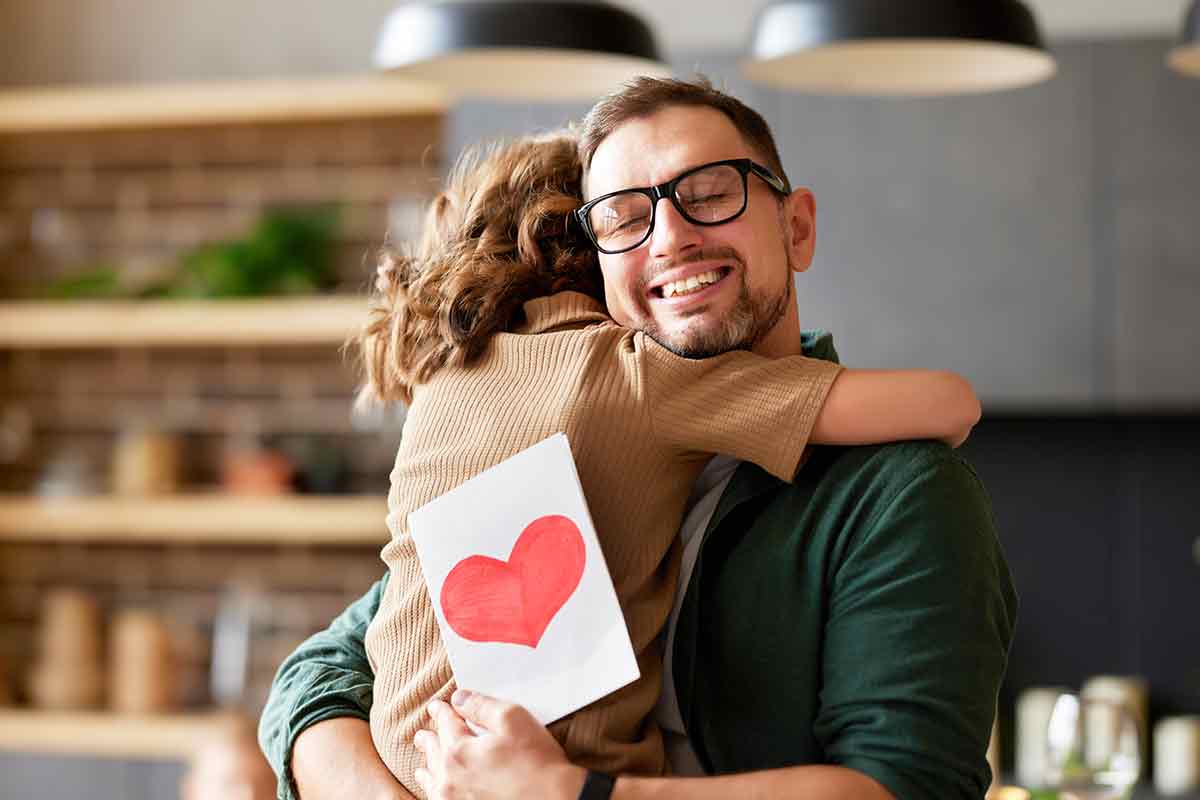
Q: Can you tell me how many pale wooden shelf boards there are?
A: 4